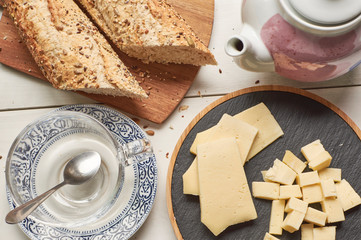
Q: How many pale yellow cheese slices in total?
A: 3